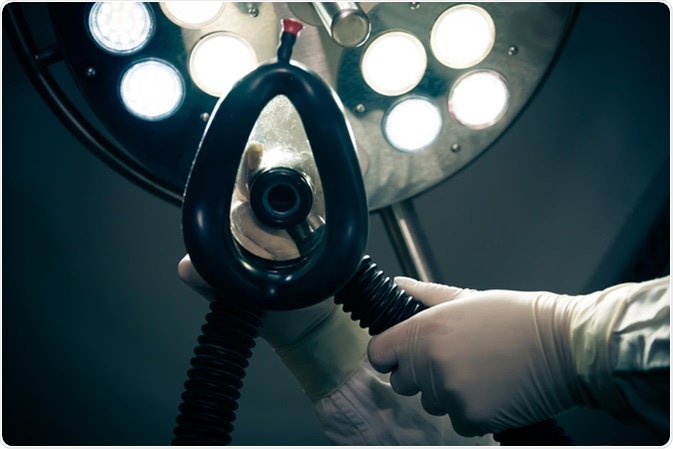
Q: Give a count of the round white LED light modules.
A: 8